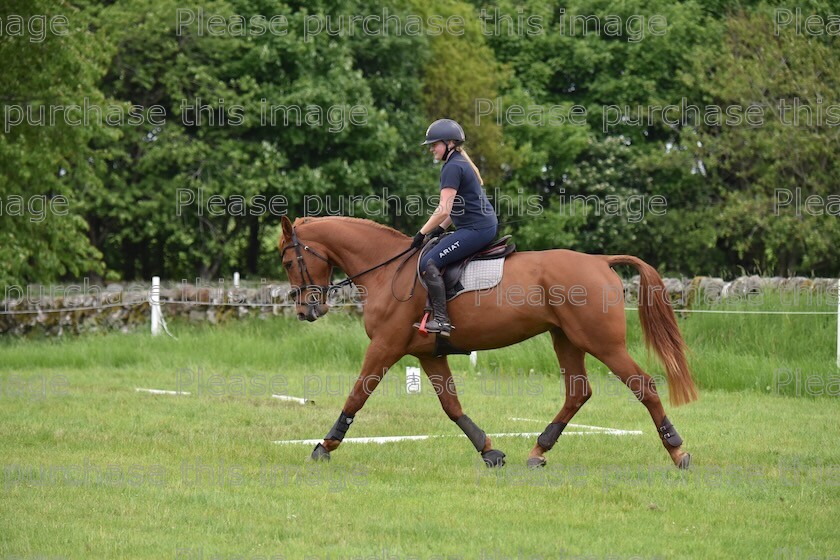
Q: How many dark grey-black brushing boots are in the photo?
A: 4